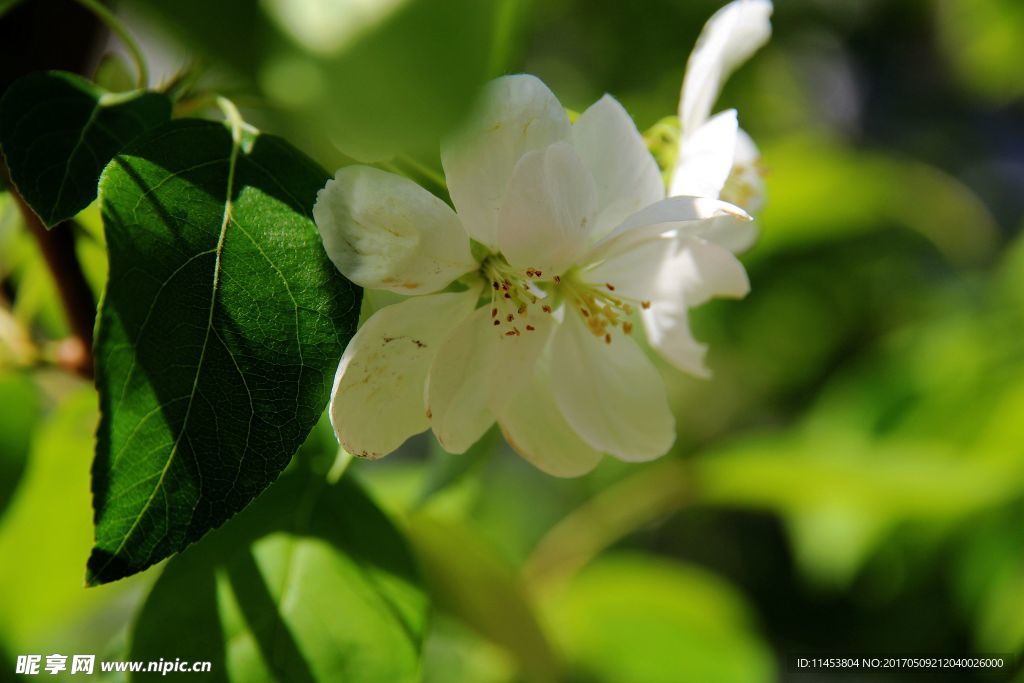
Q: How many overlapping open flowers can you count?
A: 2